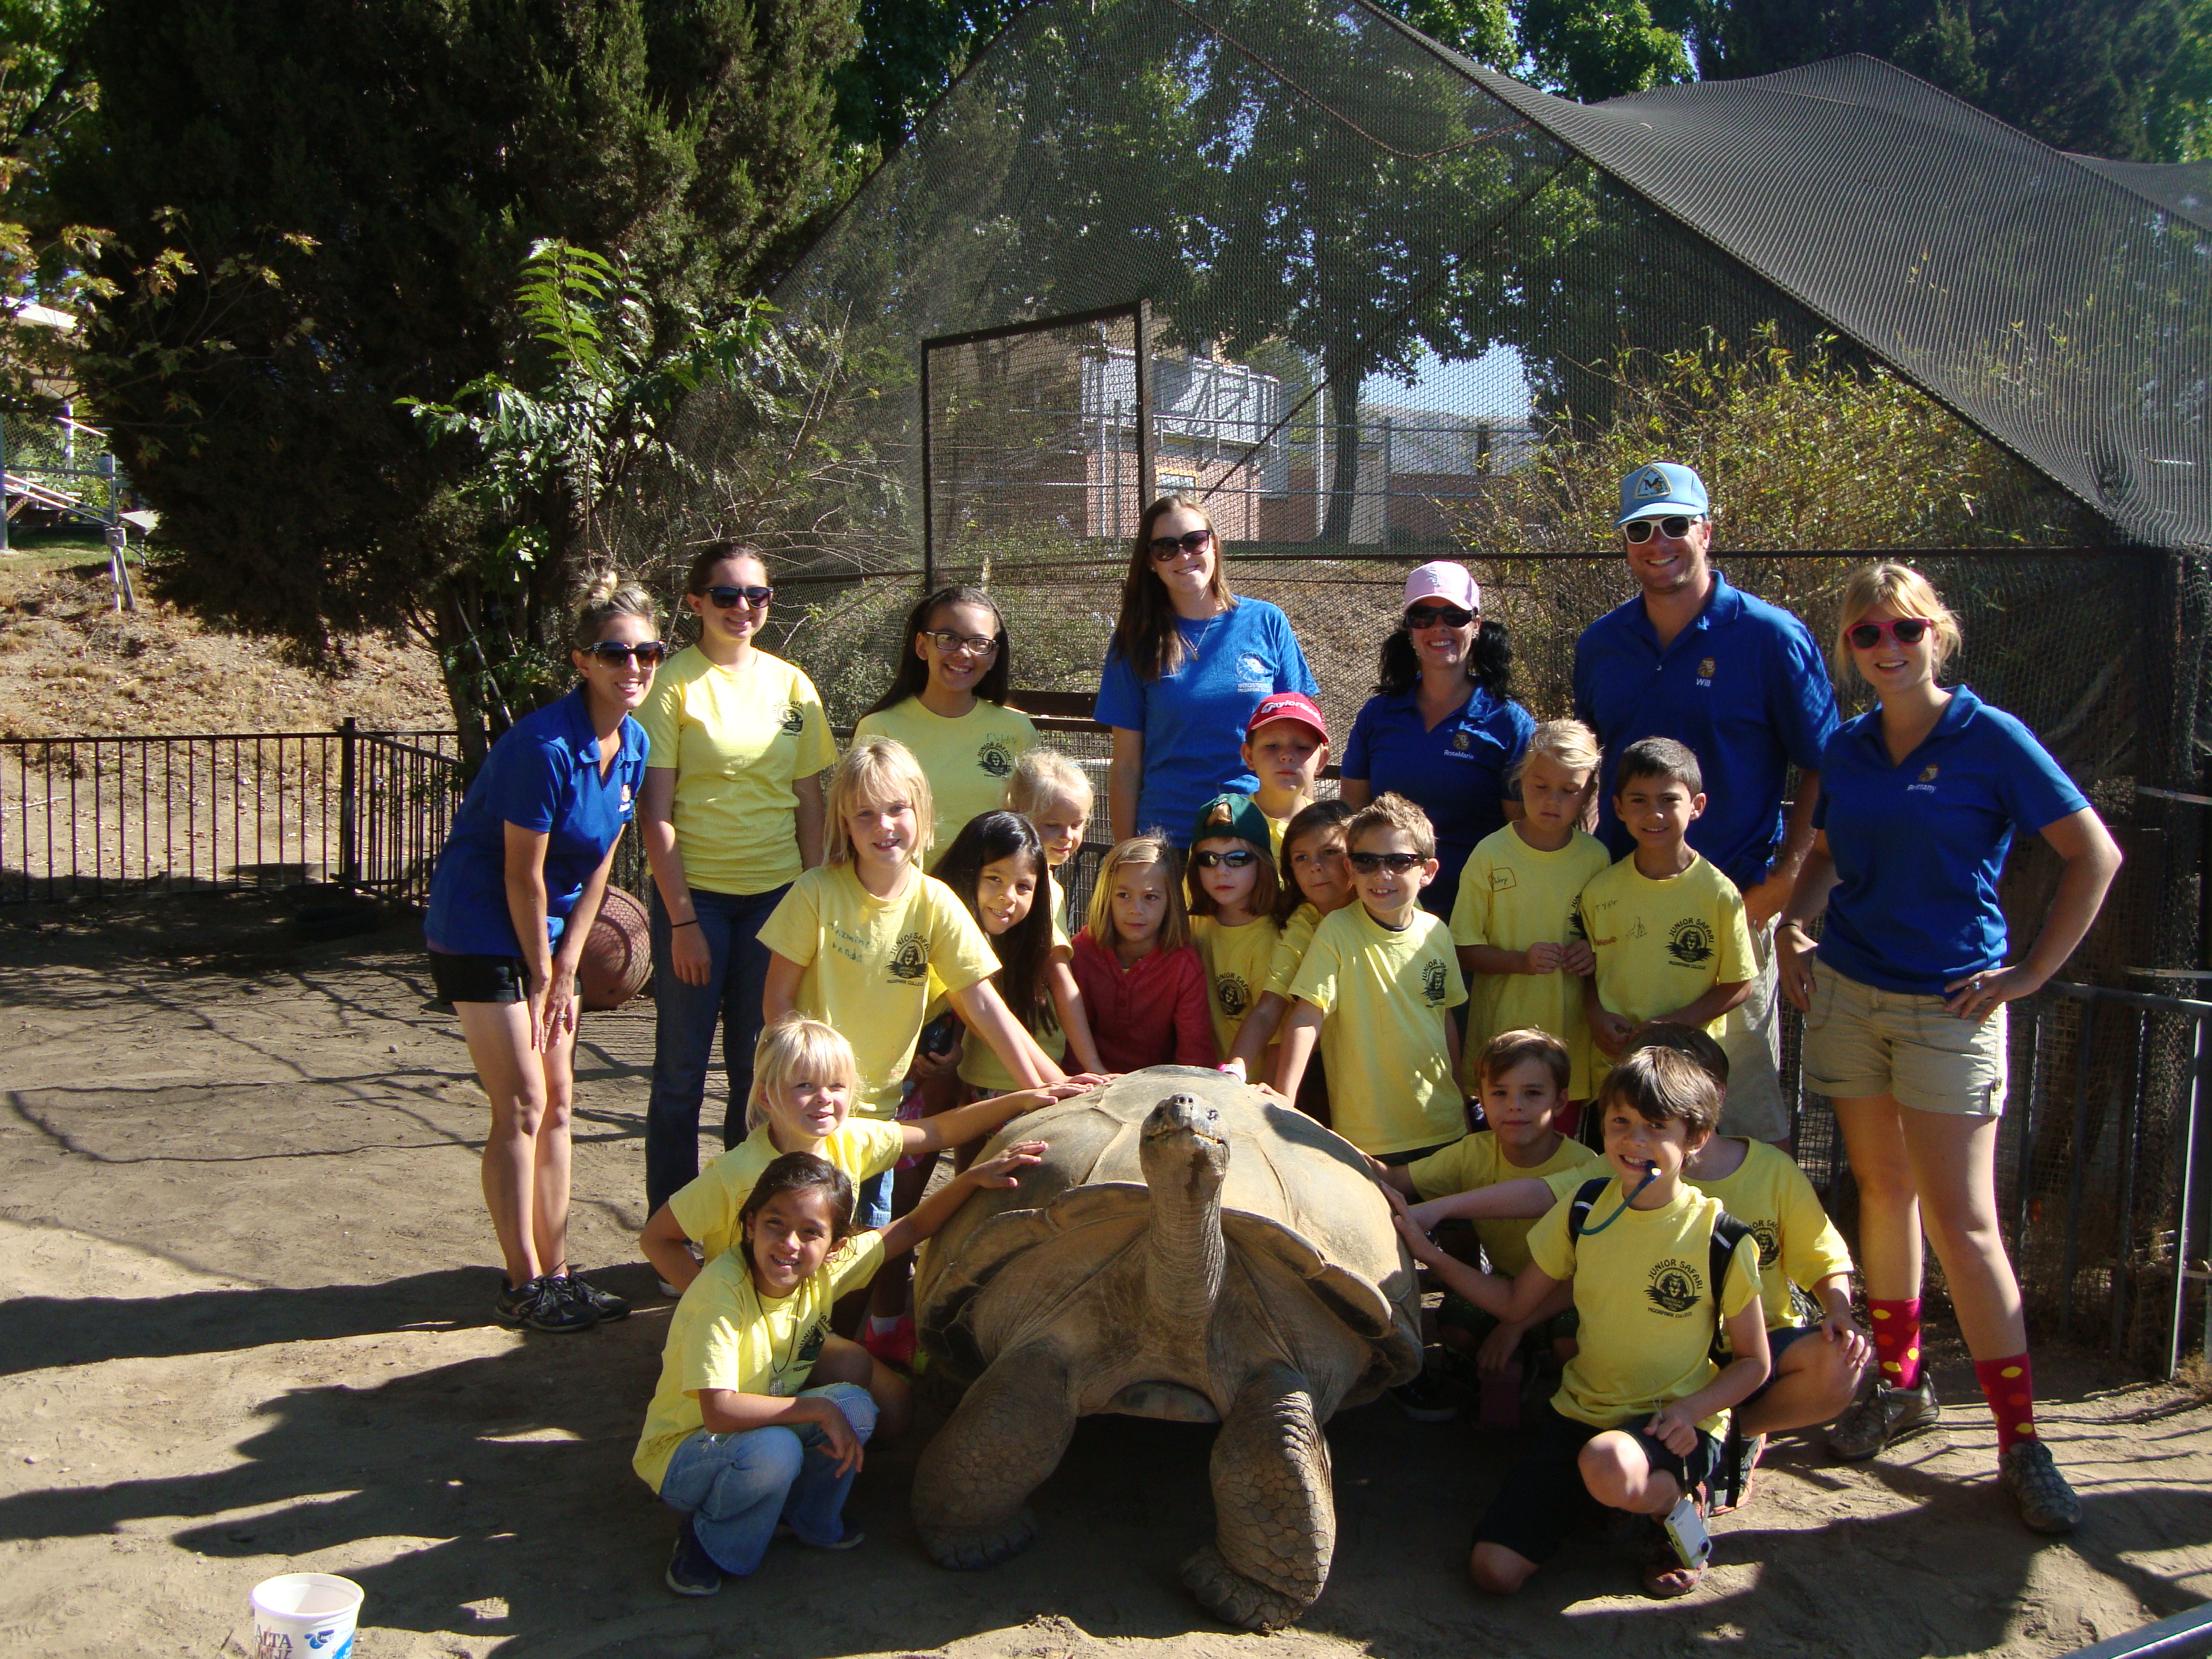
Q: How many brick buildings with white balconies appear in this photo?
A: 1